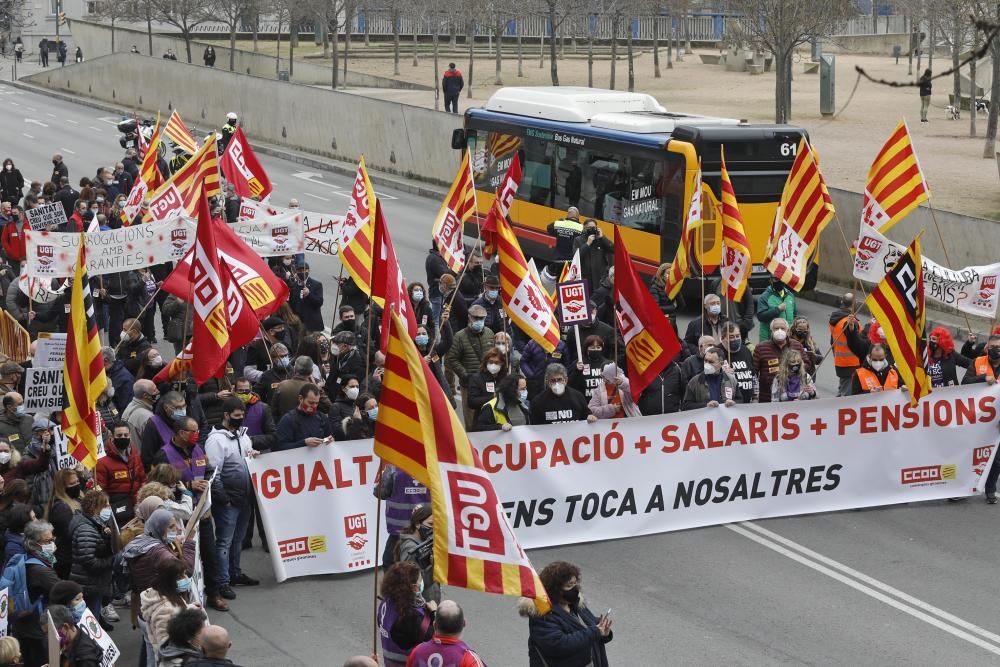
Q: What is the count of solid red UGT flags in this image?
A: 0